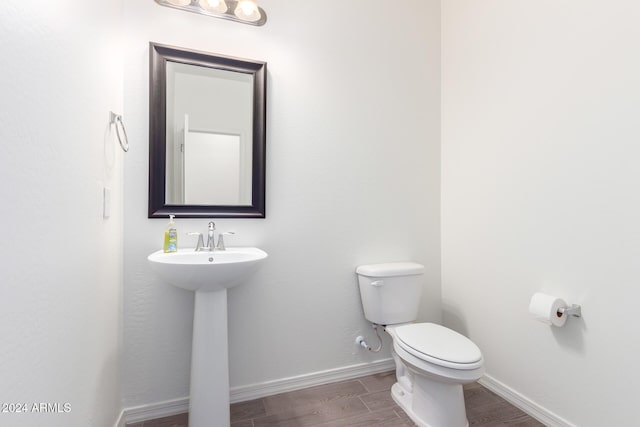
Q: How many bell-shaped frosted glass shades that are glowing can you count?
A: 3